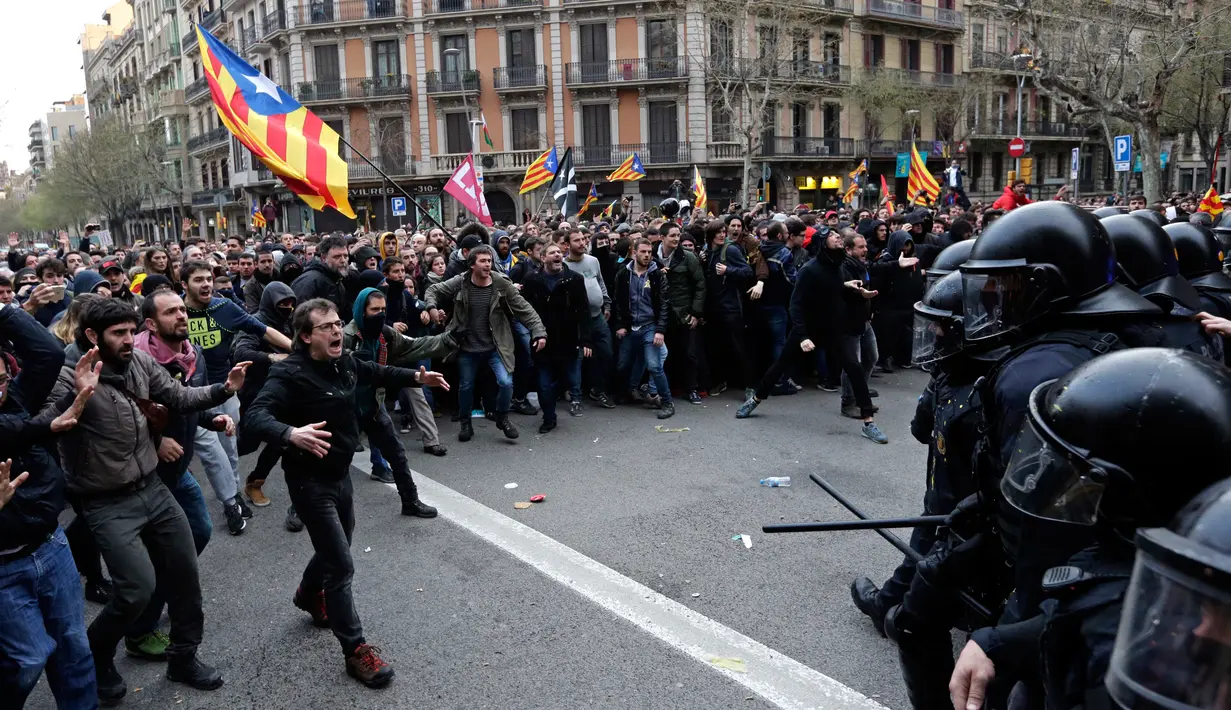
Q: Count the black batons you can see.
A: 2